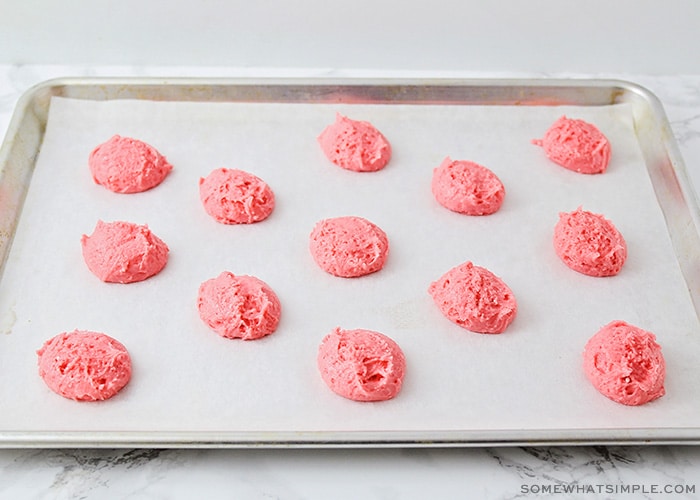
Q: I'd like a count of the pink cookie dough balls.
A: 13